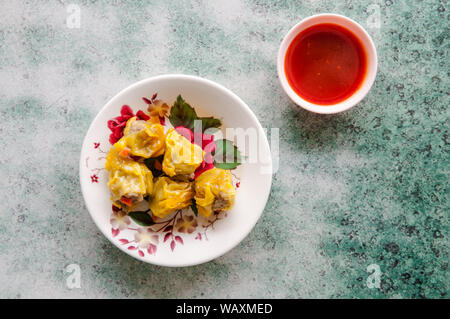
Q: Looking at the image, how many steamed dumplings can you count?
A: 5